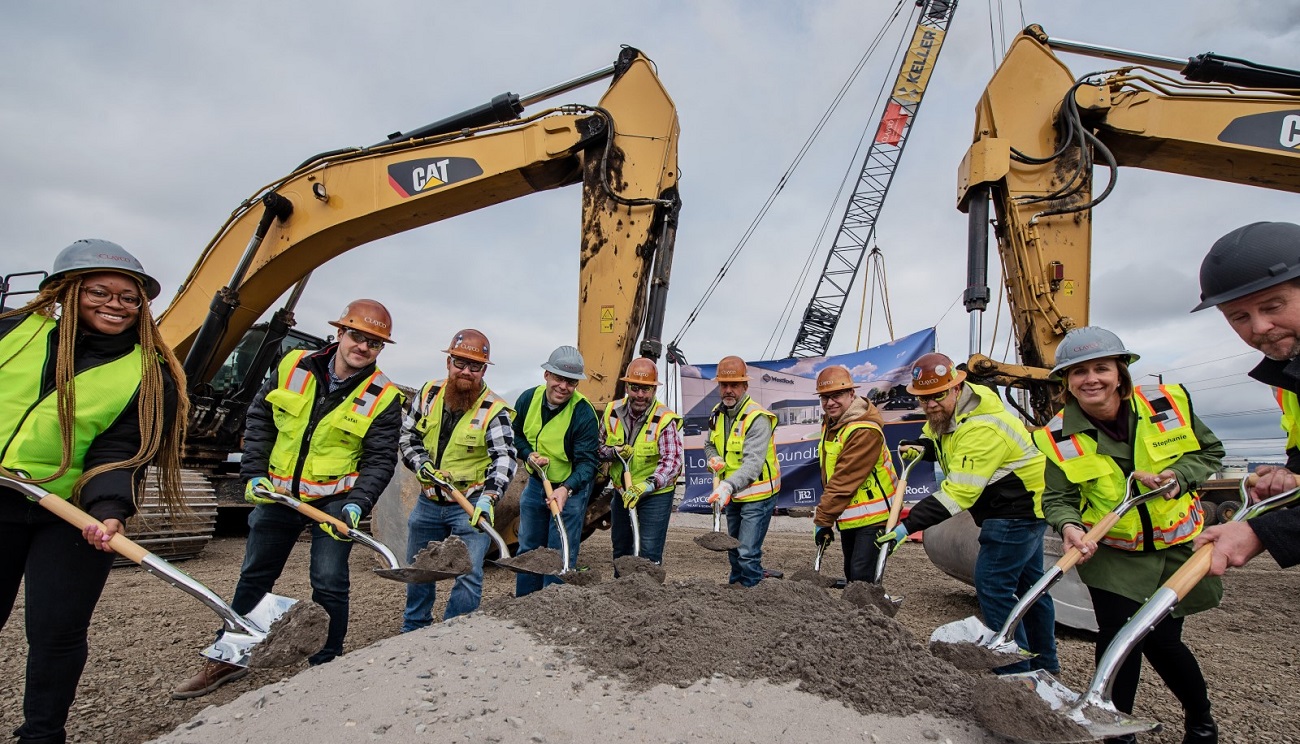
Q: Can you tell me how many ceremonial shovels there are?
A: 10